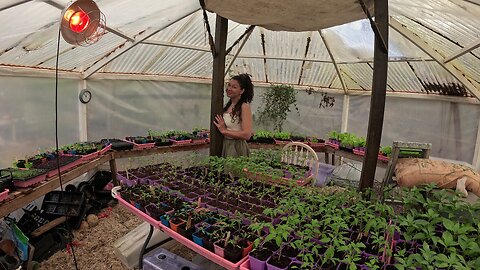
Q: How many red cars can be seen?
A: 0